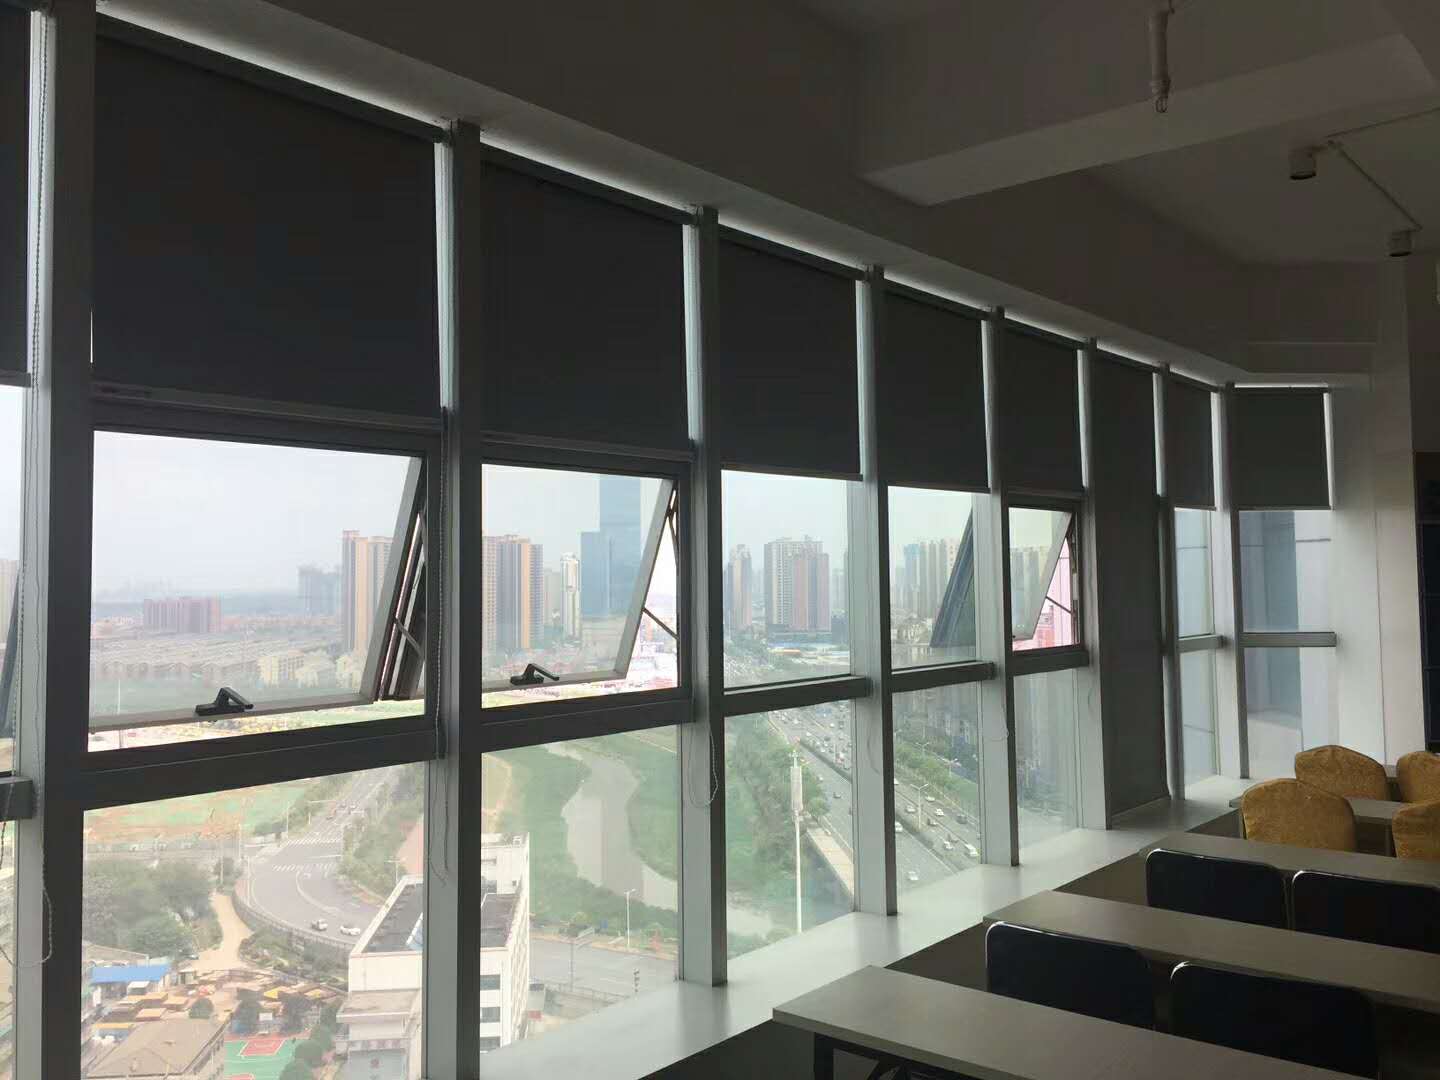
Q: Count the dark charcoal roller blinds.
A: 9